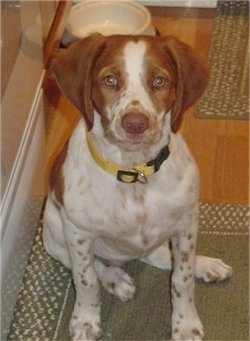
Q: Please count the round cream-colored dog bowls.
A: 1